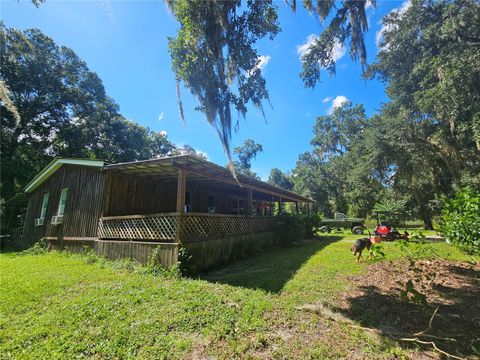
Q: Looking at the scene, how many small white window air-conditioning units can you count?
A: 2